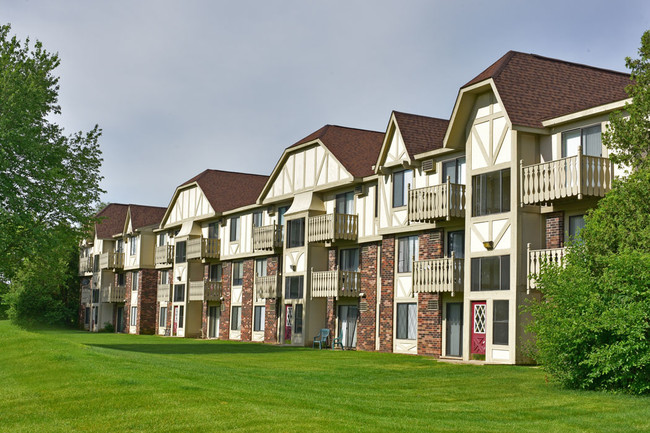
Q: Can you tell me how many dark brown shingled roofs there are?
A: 6